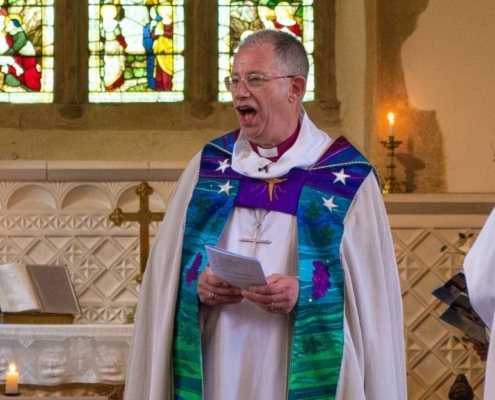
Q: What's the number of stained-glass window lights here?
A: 3